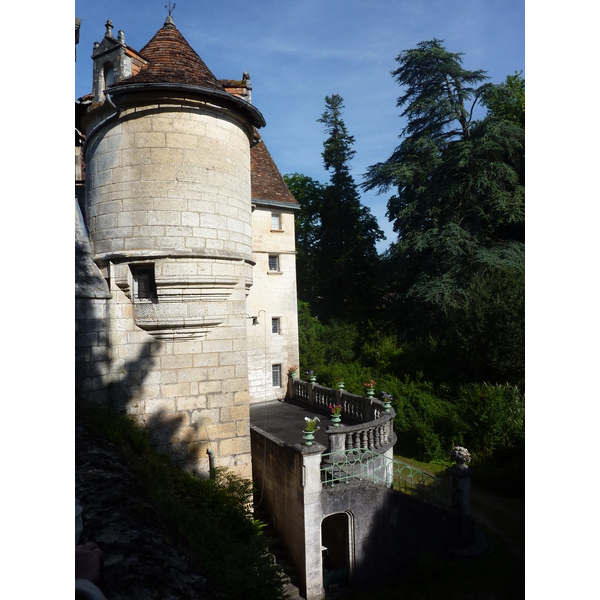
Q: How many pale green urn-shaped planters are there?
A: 7